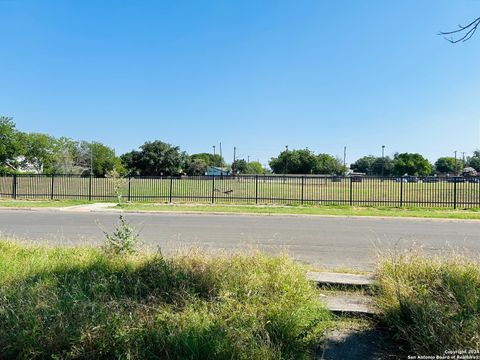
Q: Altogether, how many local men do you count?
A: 0